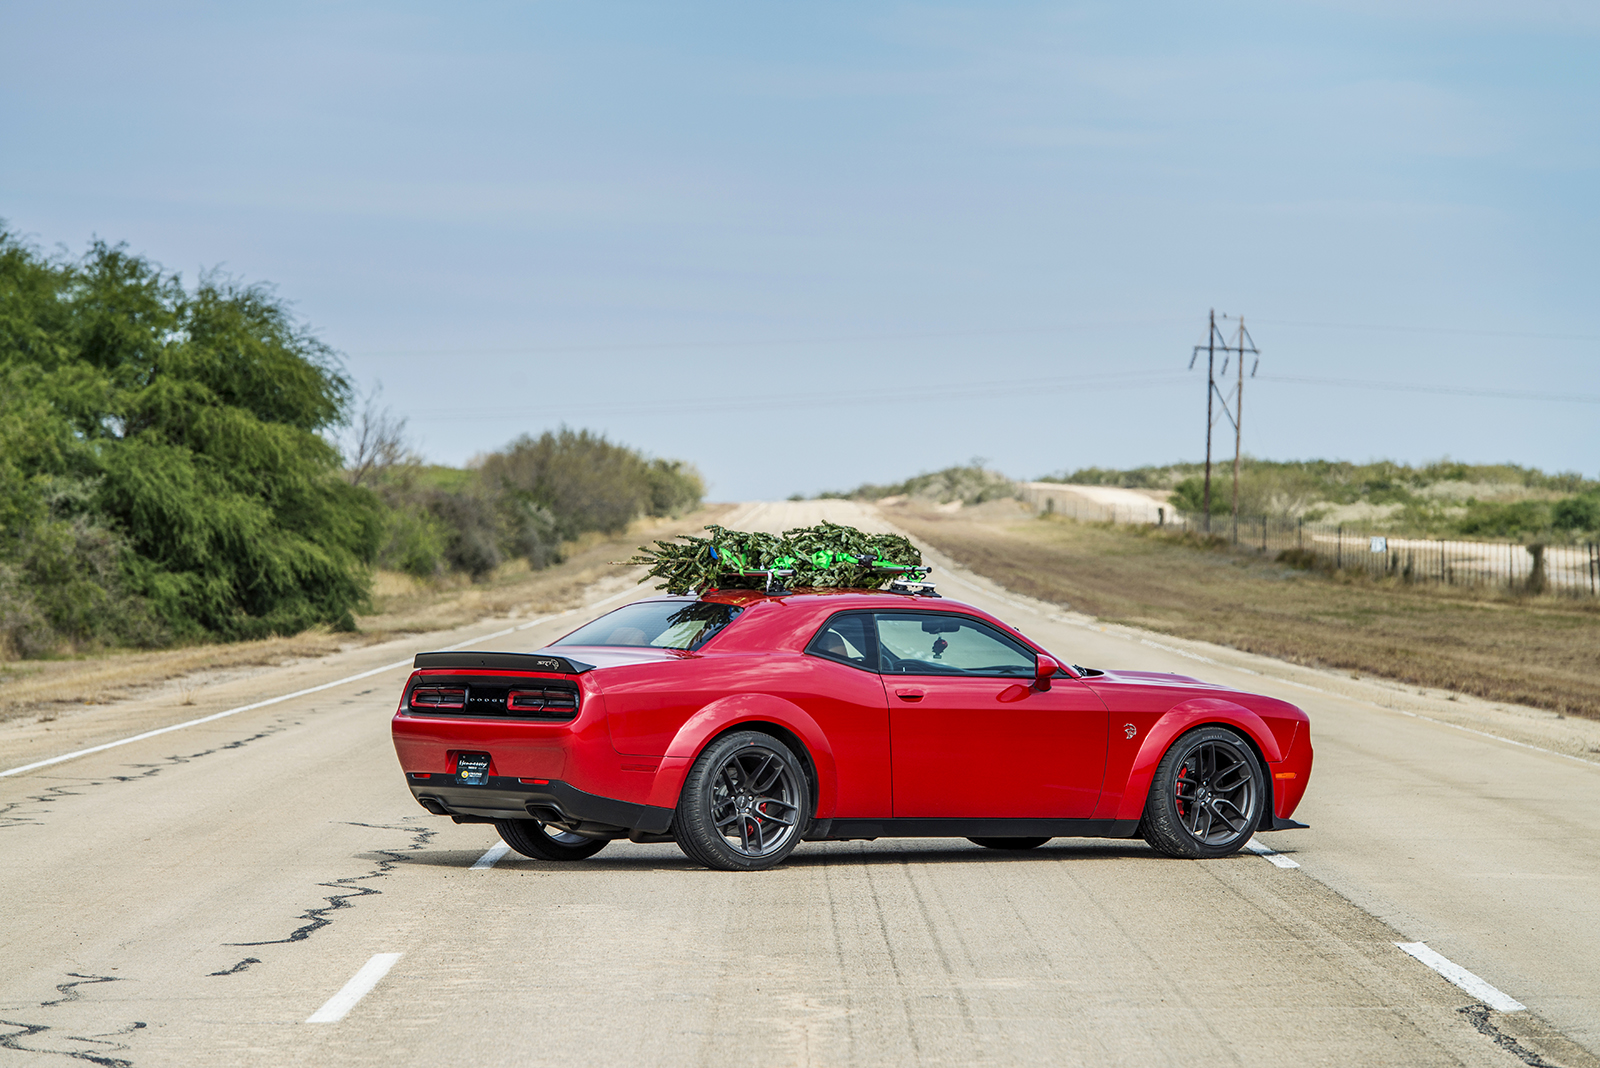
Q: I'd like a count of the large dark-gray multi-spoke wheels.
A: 2